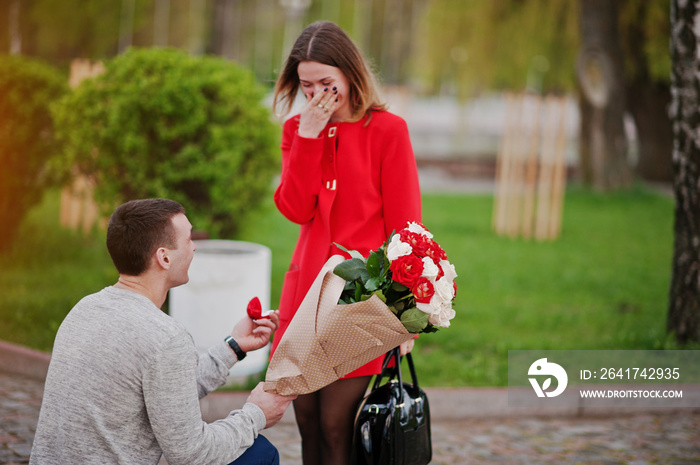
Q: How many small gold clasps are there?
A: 2